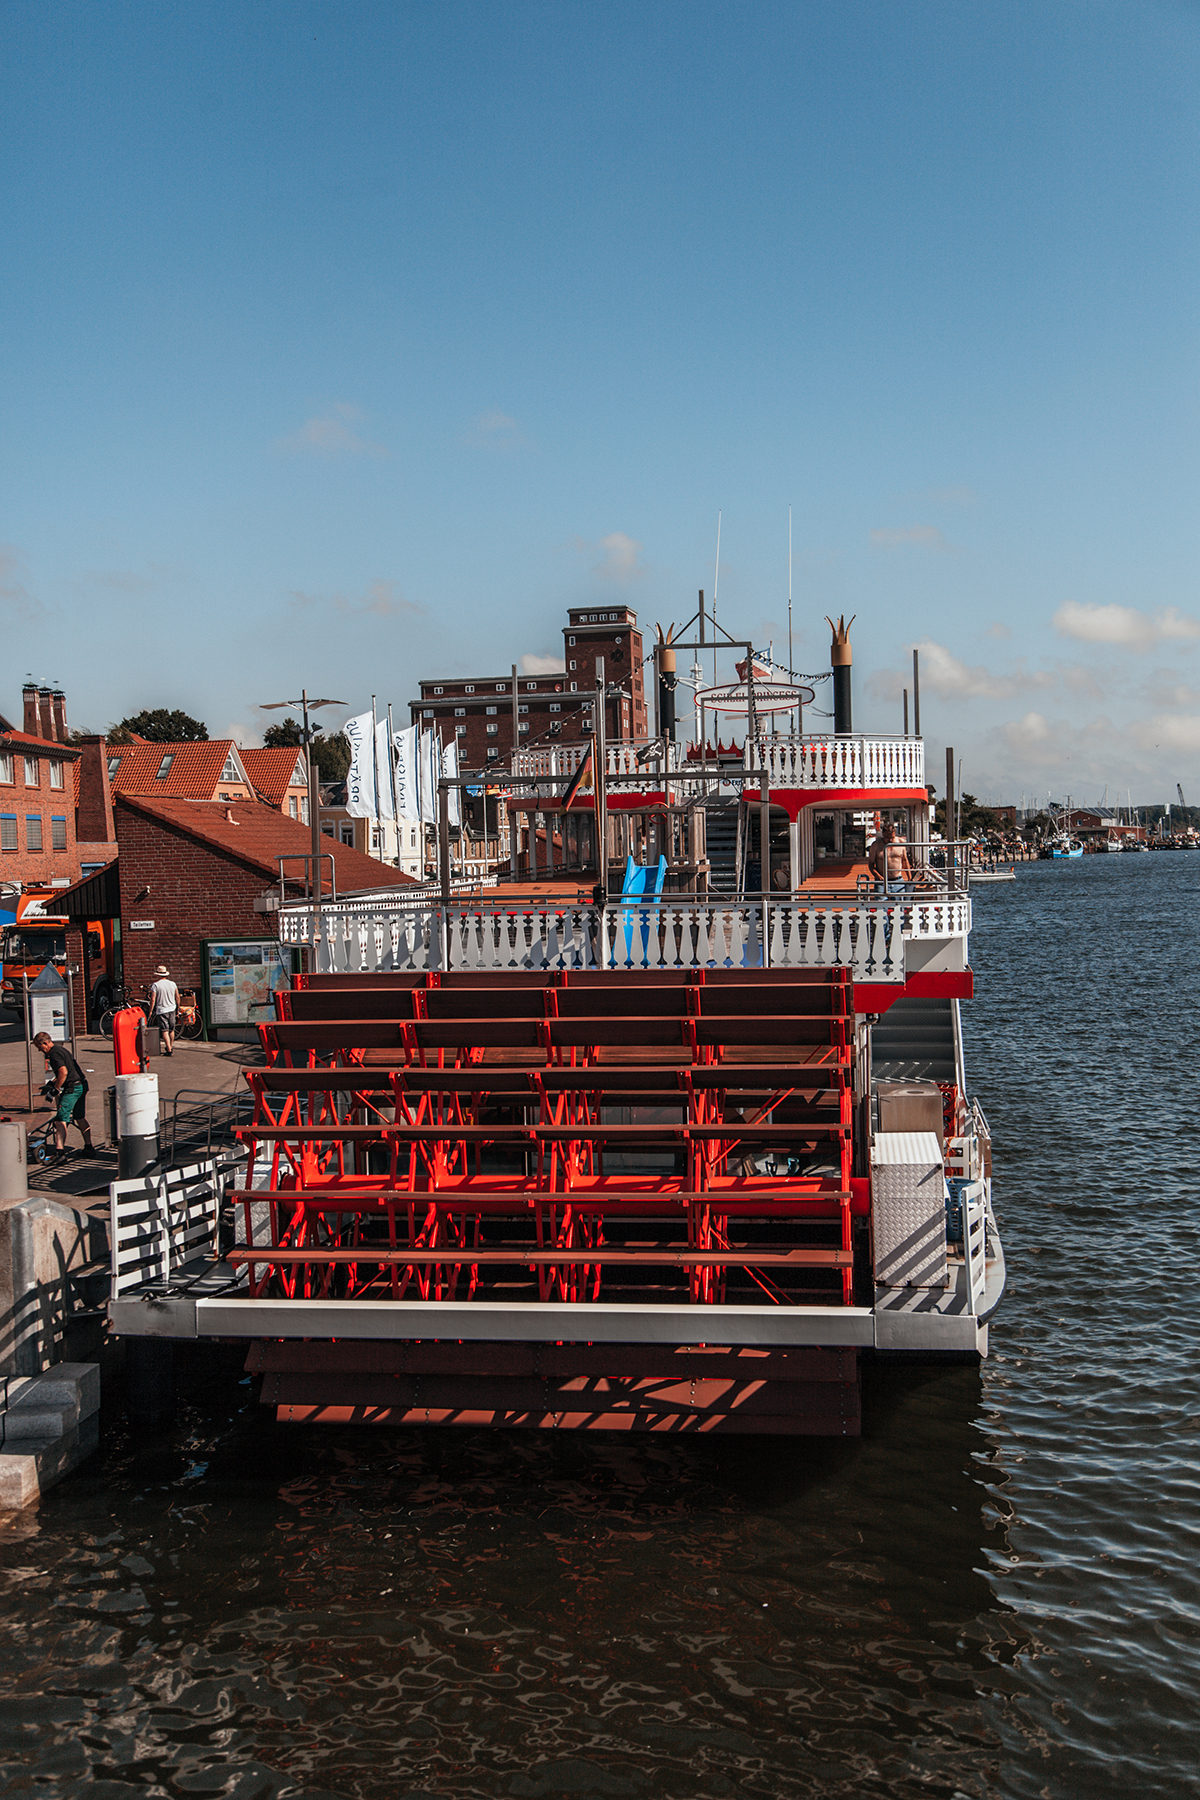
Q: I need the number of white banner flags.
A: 6